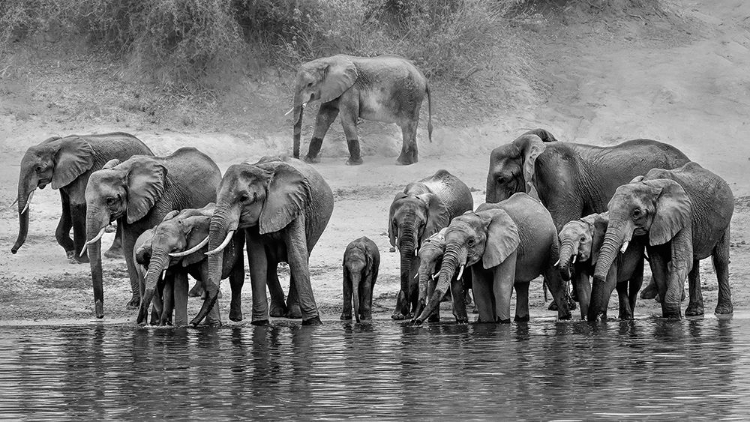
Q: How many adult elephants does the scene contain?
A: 8